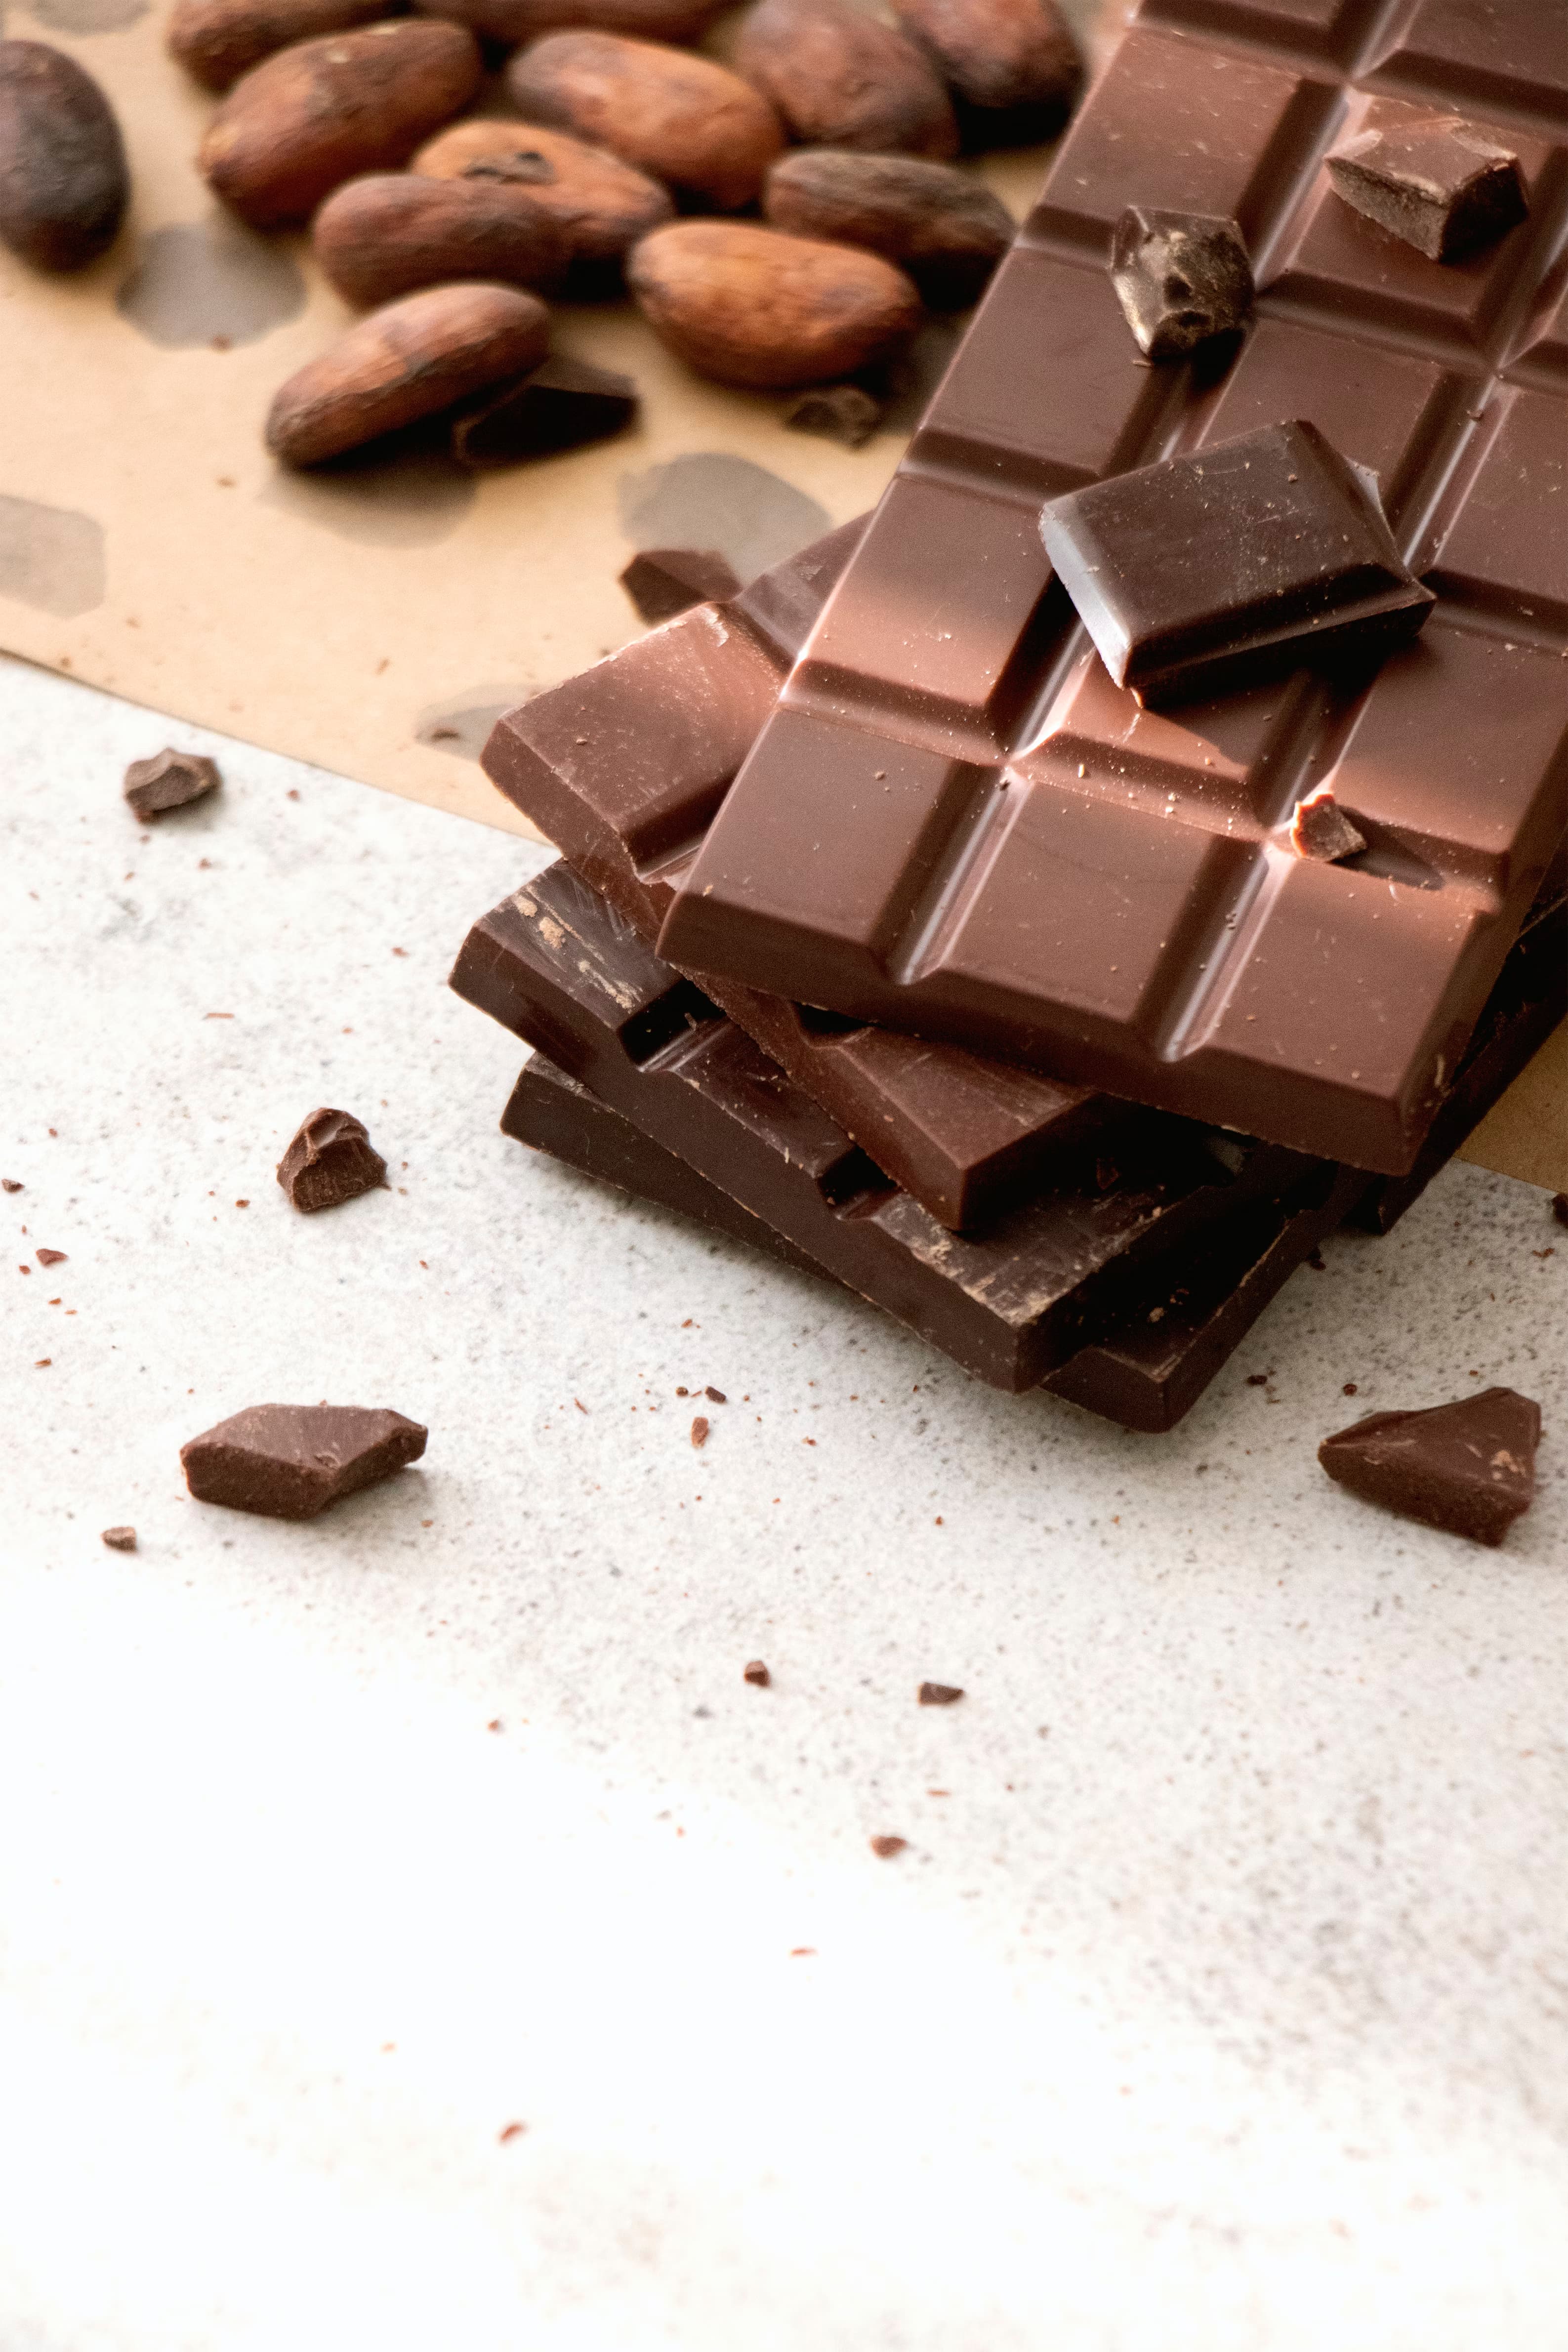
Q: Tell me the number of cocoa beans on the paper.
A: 12